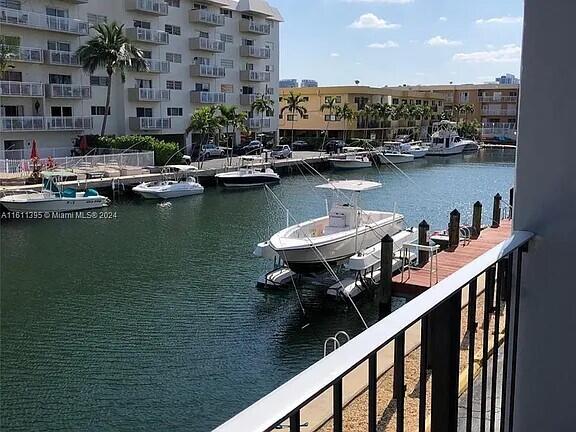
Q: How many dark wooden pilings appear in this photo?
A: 6